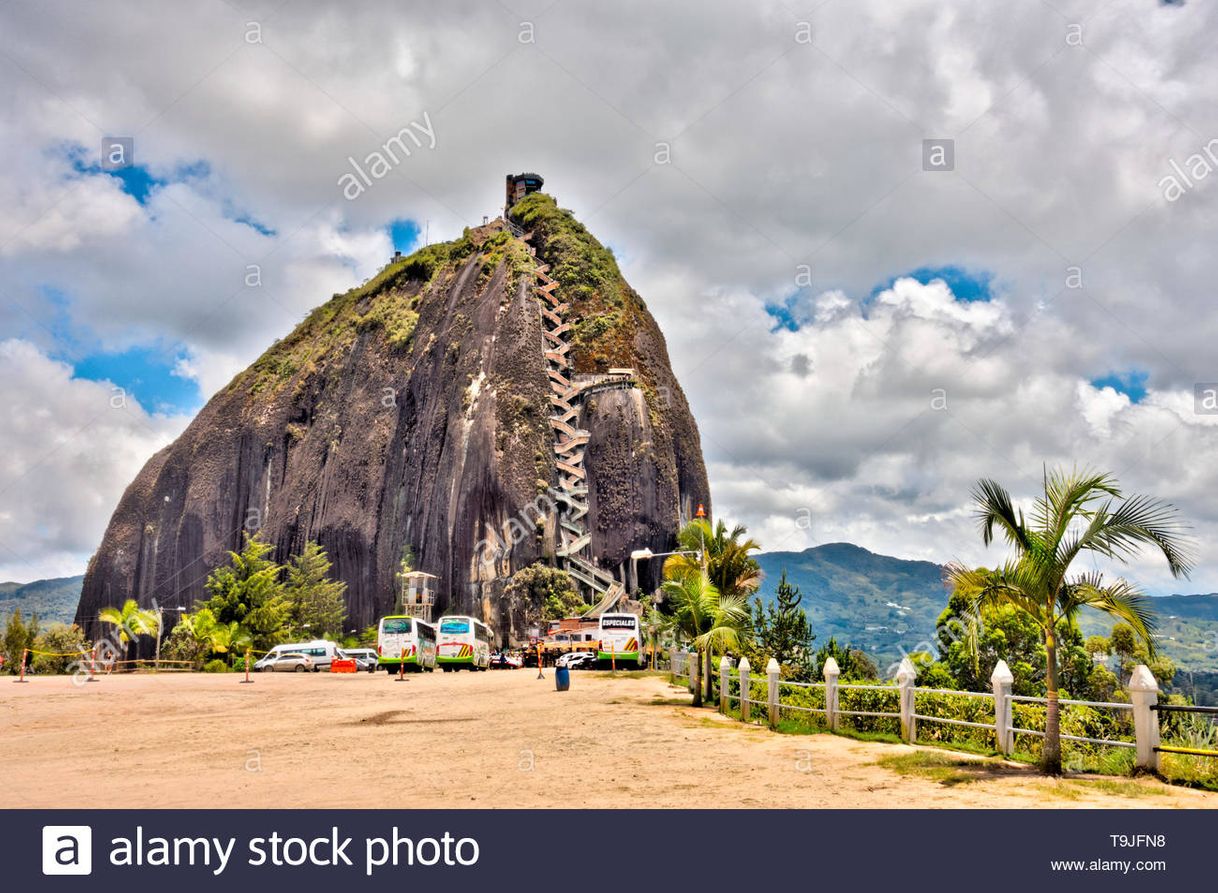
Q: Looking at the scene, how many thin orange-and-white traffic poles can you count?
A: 6